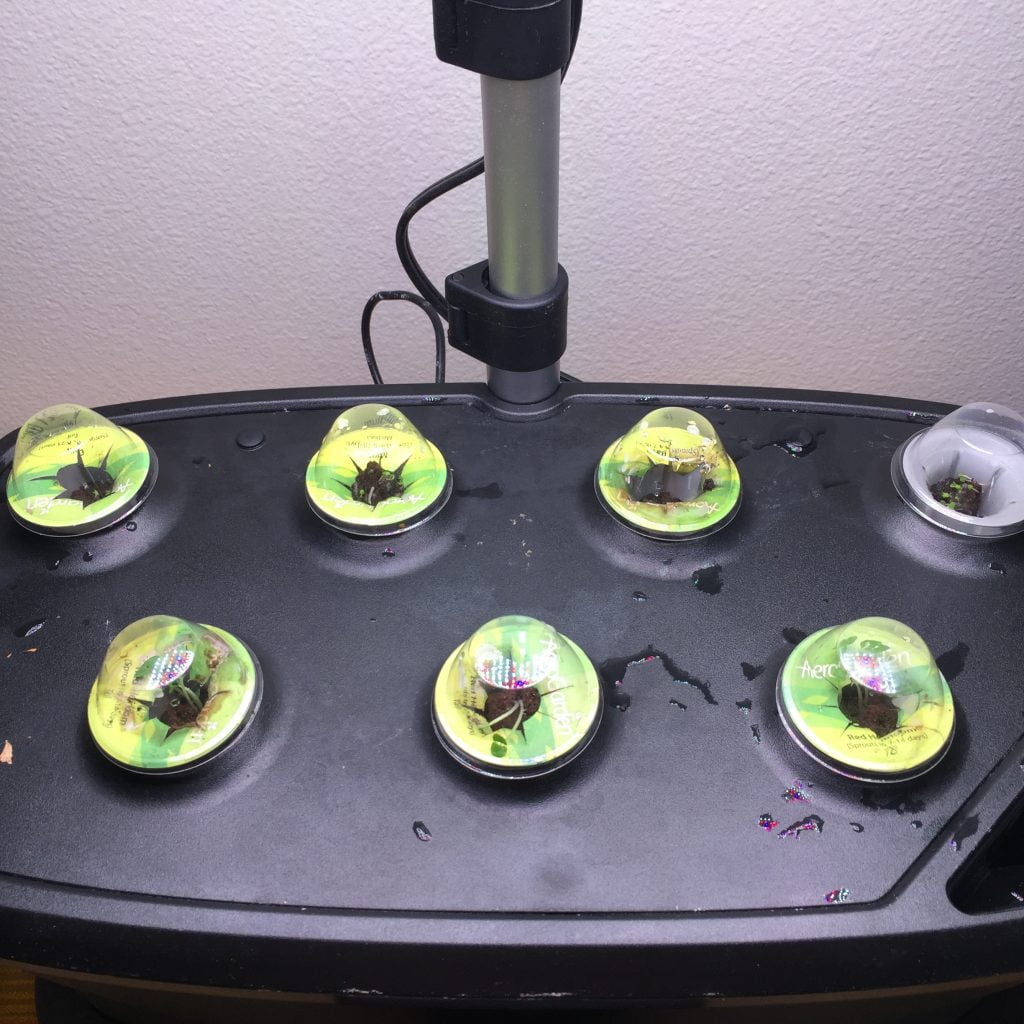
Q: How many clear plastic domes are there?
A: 7